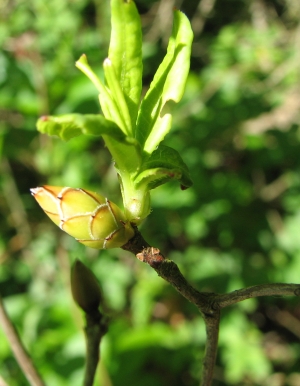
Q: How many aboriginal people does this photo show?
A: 0